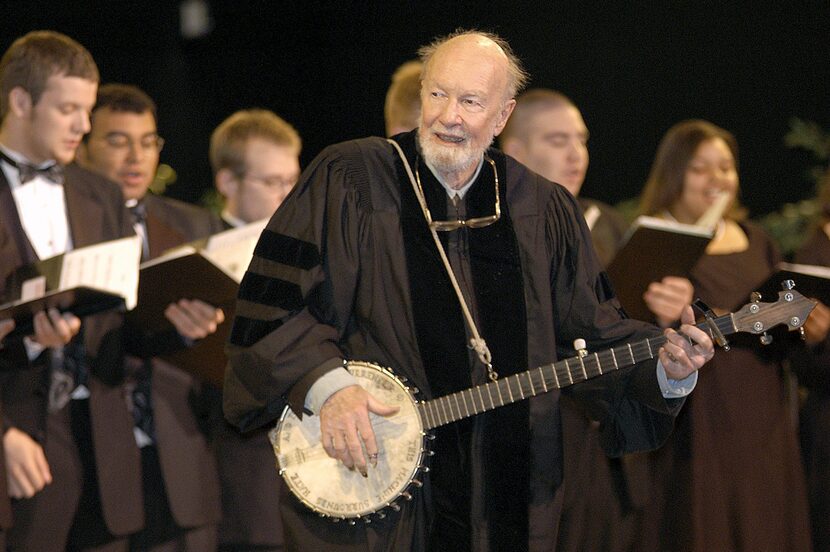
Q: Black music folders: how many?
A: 4